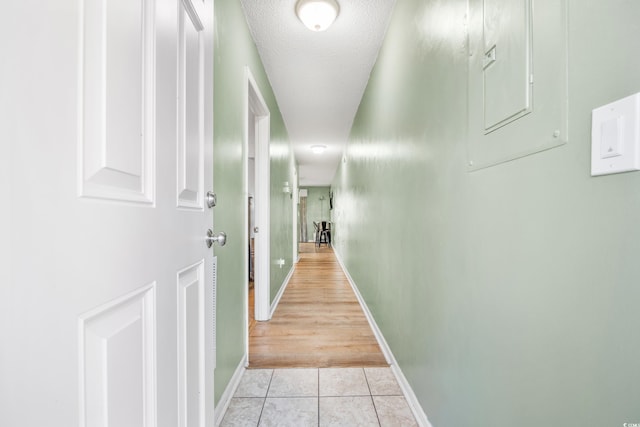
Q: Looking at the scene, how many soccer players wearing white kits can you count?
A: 0